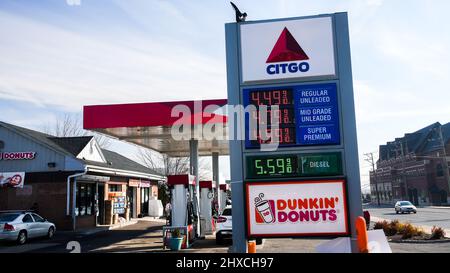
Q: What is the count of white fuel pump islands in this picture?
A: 3